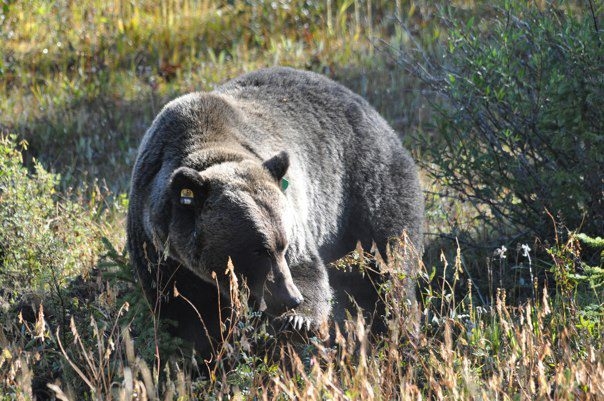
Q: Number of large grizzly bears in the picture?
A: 1